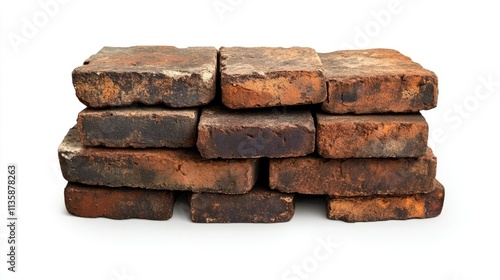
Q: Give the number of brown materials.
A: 11